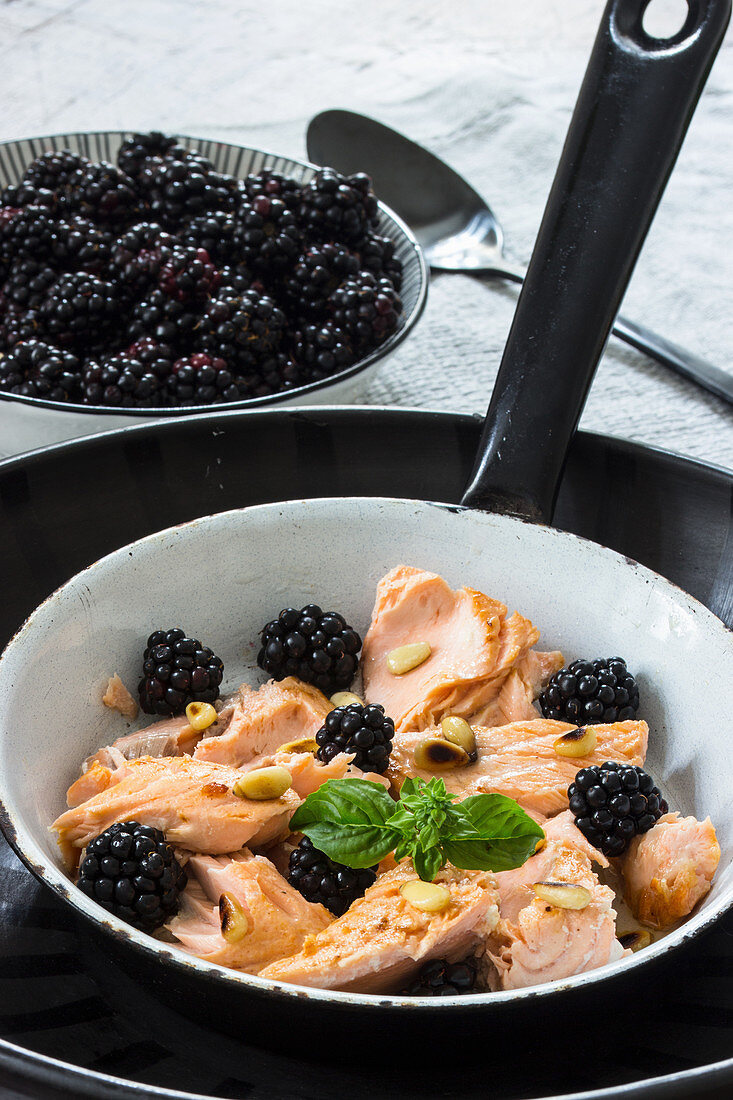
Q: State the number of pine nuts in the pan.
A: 12